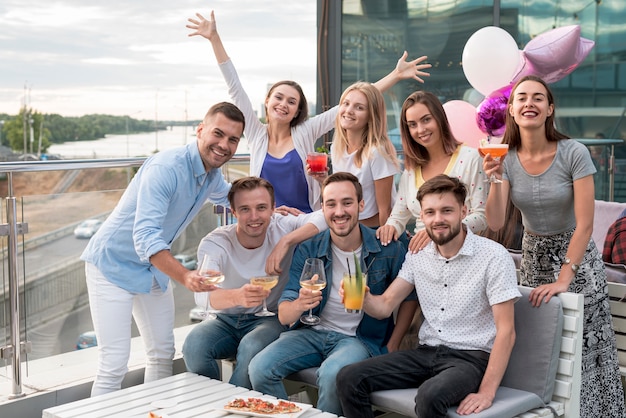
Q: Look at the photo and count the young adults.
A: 8